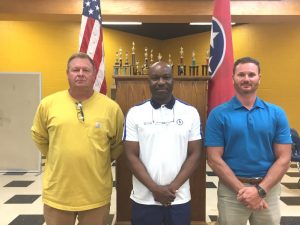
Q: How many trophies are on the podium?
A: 12